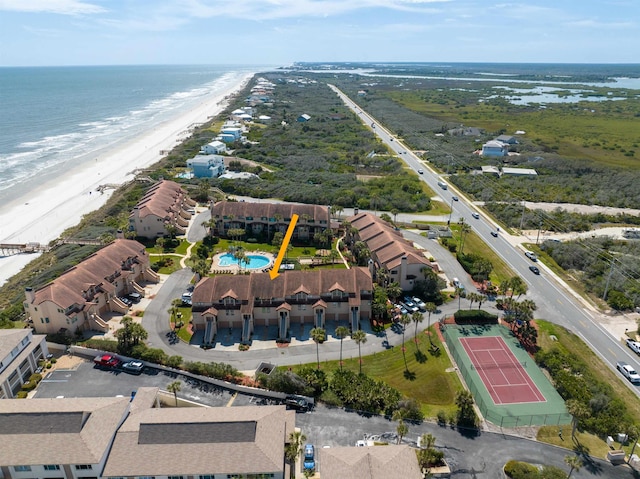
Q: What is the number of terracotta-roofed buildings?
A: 5